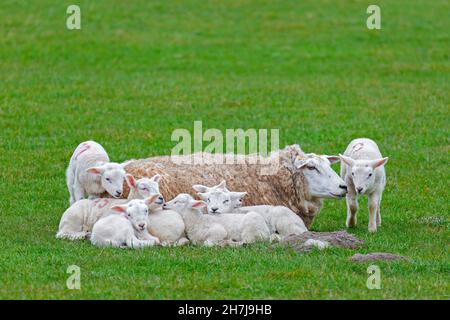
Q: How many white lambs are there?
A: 7